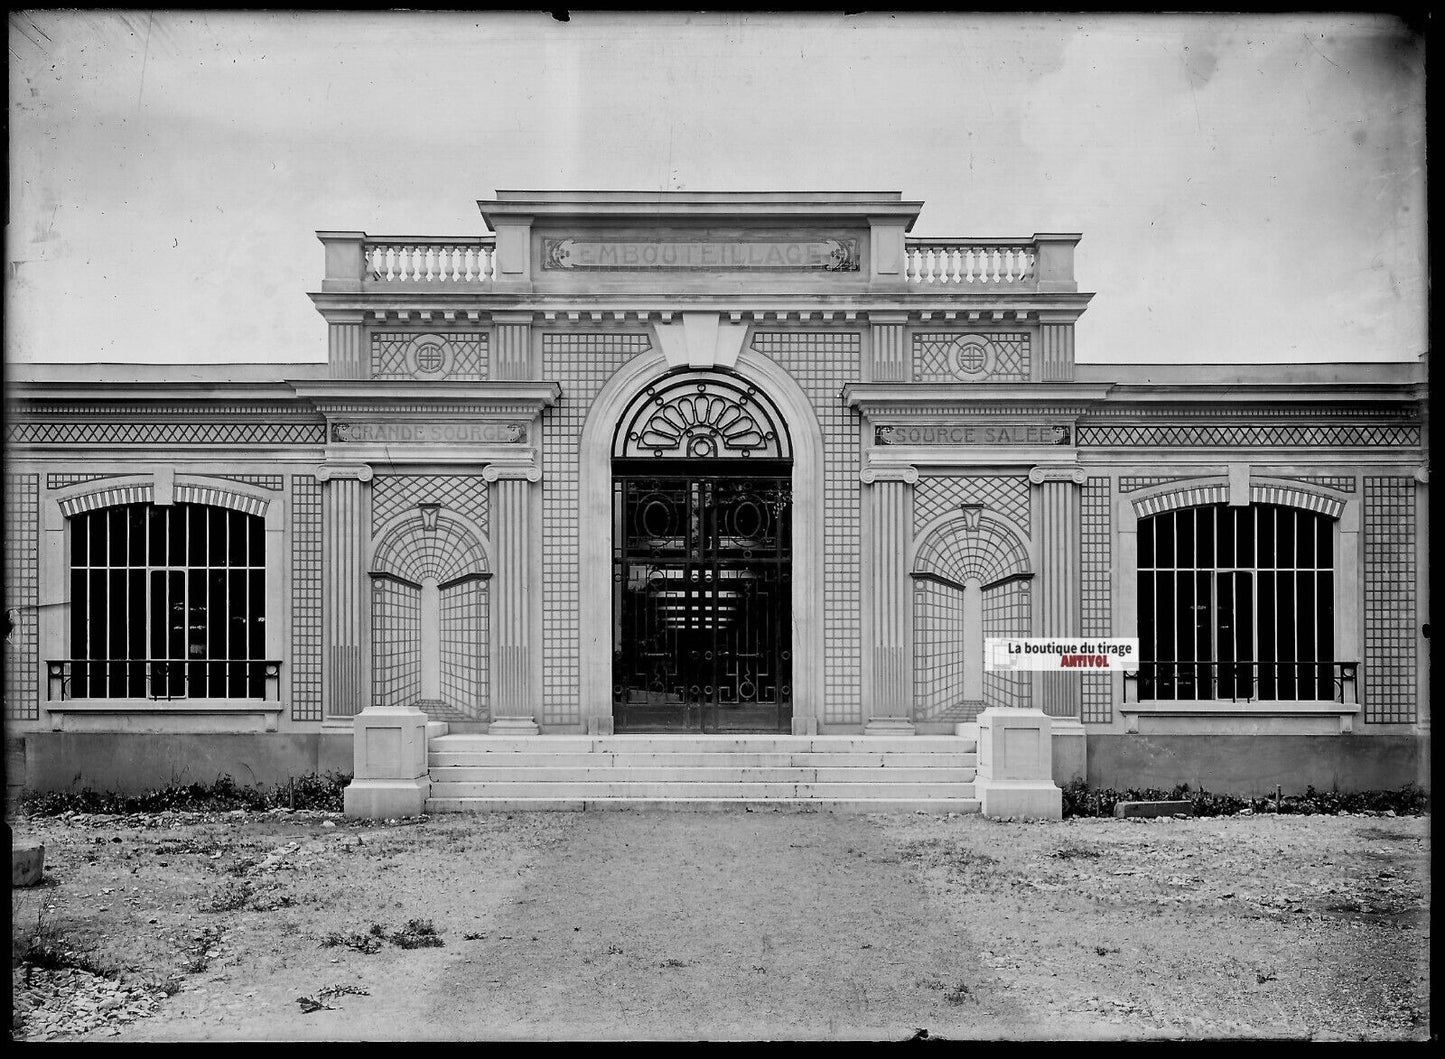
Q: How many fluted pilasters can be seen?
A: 8